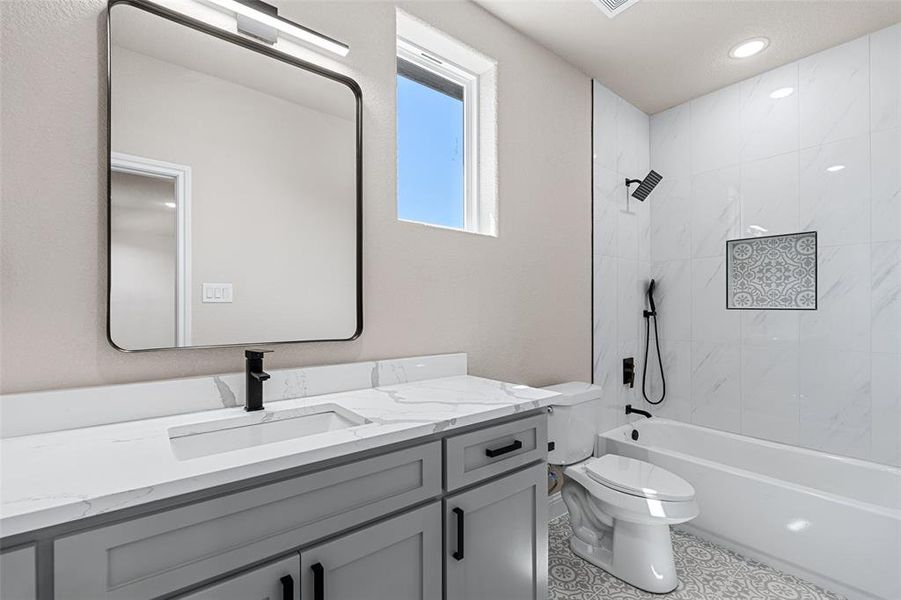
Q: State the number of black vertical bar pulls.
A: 3